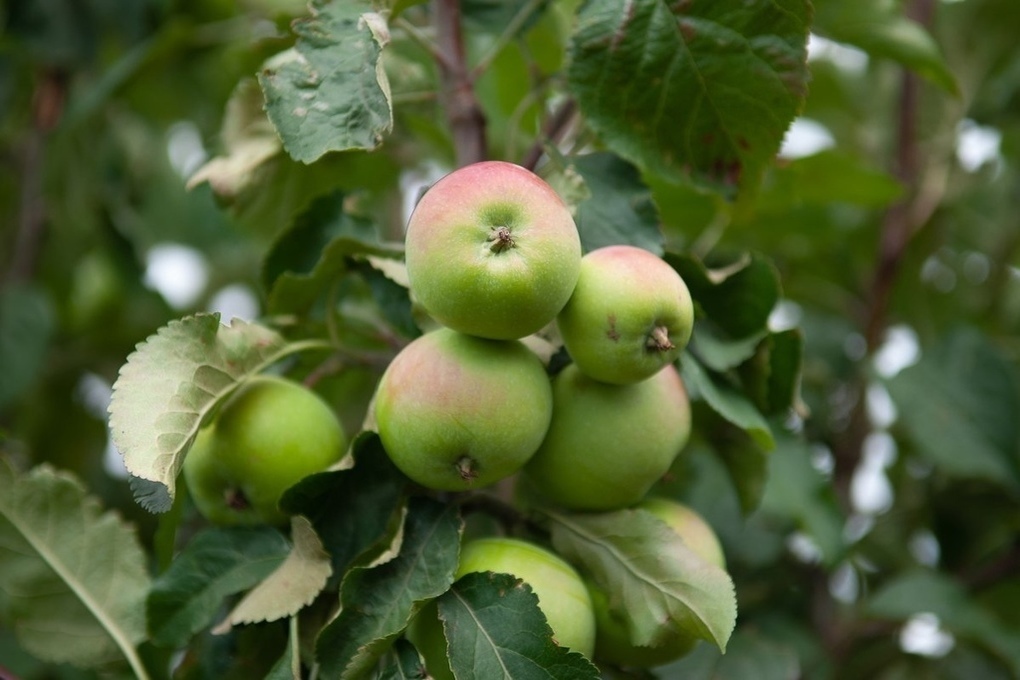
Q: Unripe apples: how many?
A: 7